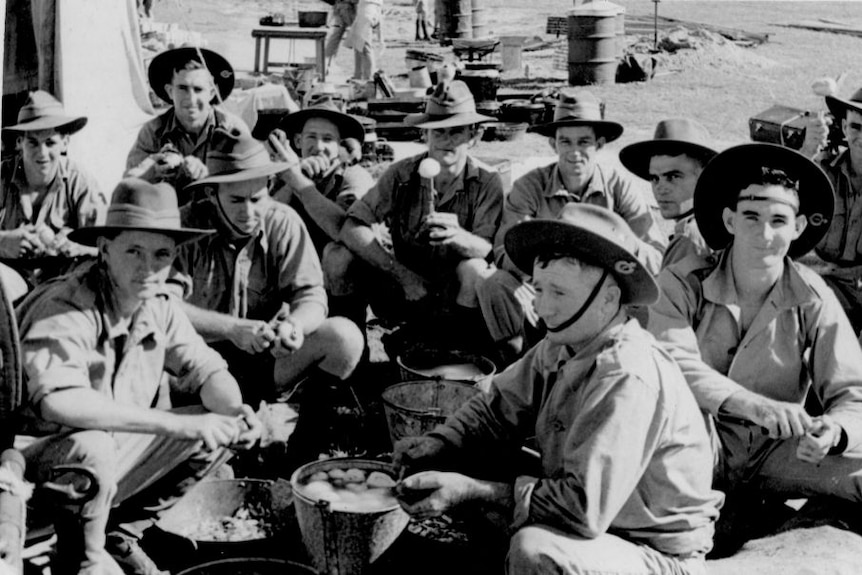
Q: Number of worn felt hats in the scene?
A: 11